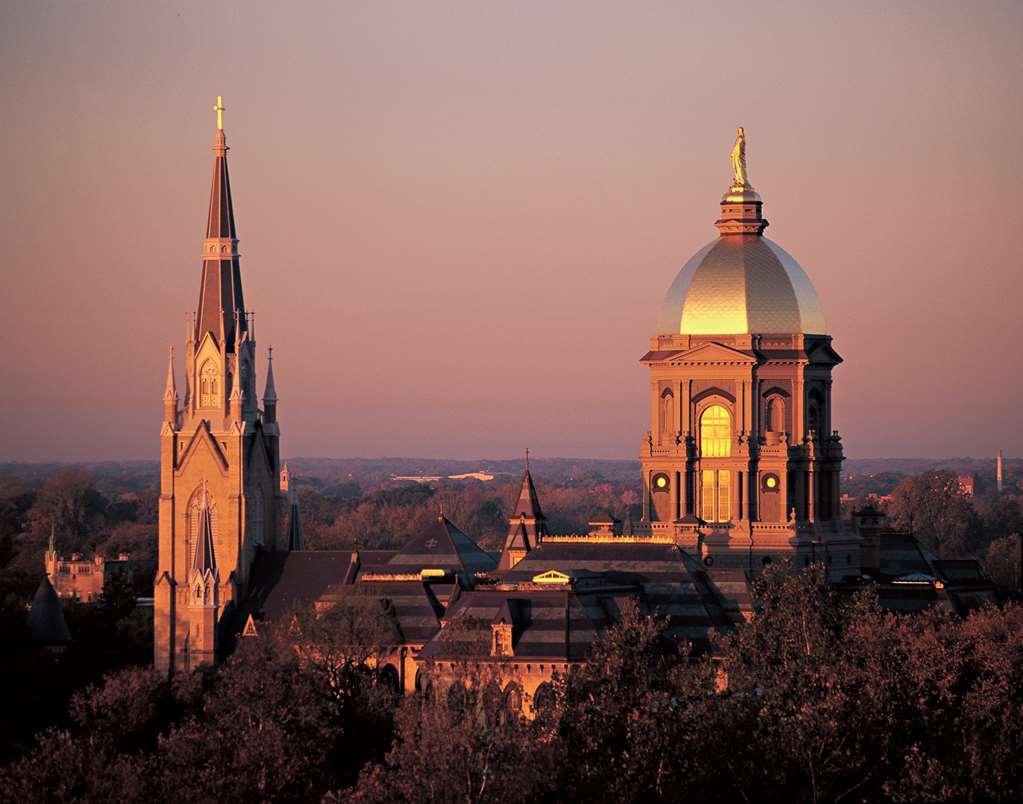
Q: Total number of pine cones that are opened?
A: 0